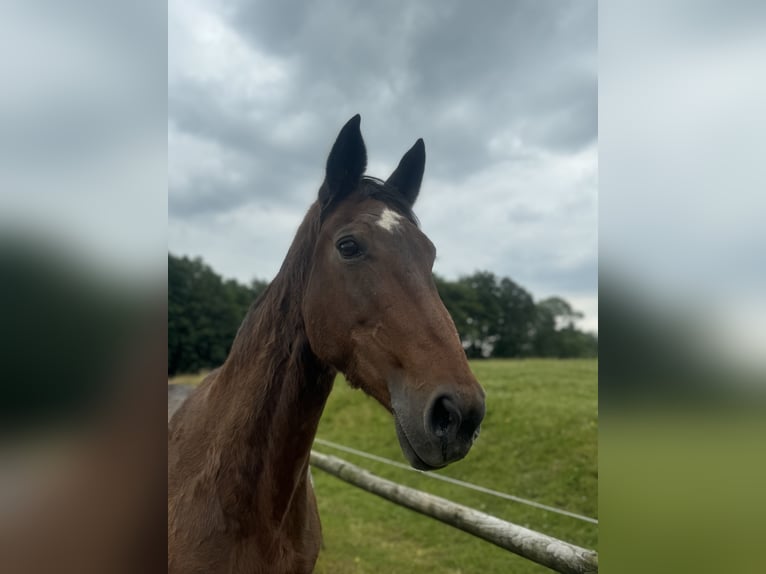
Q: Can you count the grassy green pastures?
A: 1